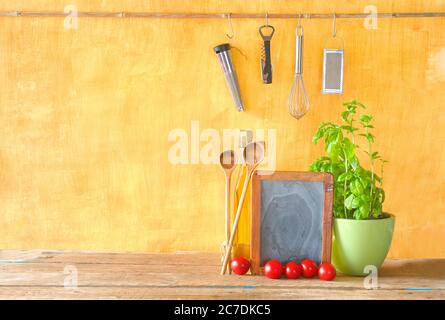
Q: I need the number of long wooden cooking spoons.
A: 2